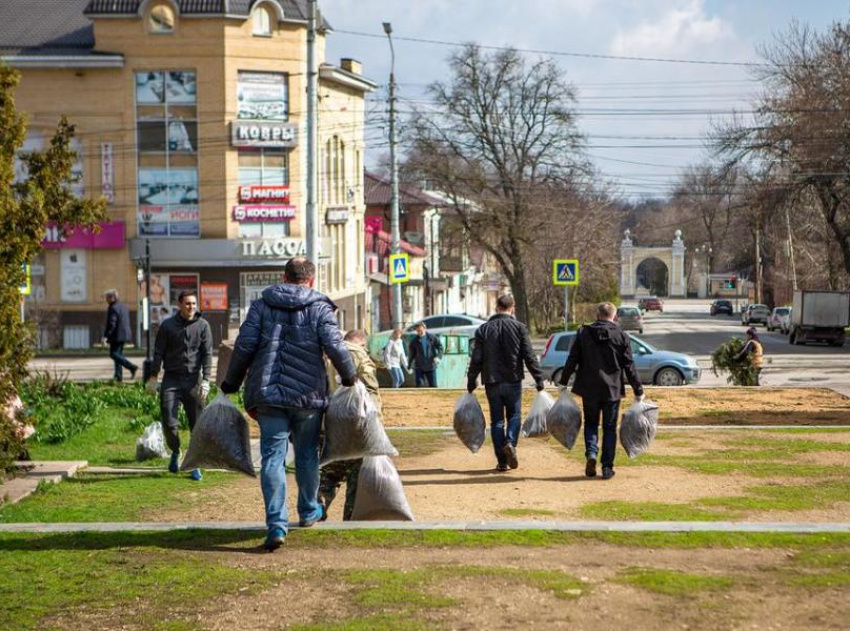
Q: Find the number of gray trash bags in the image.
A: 8